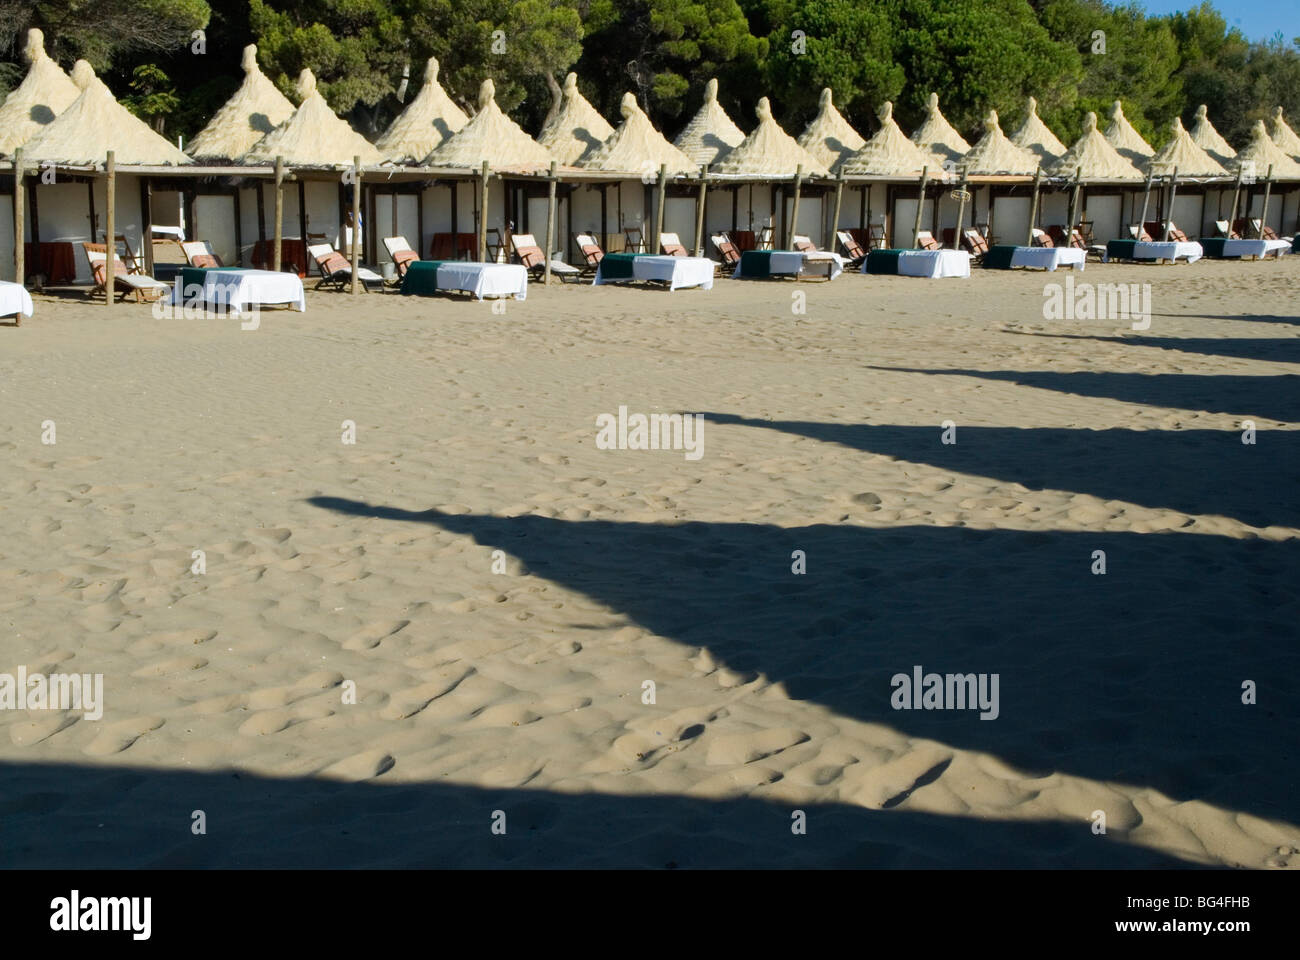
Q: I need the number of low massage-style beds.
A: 9